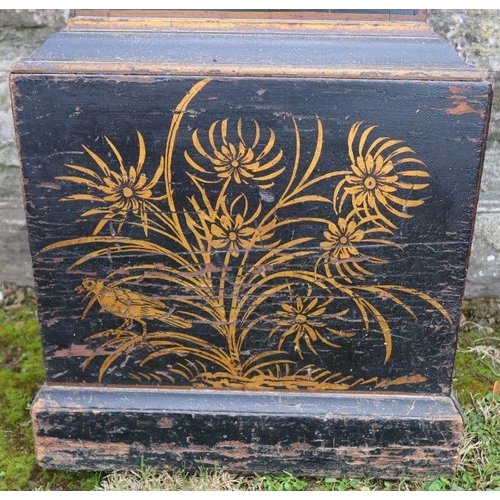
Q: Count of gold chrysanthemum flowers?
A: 6